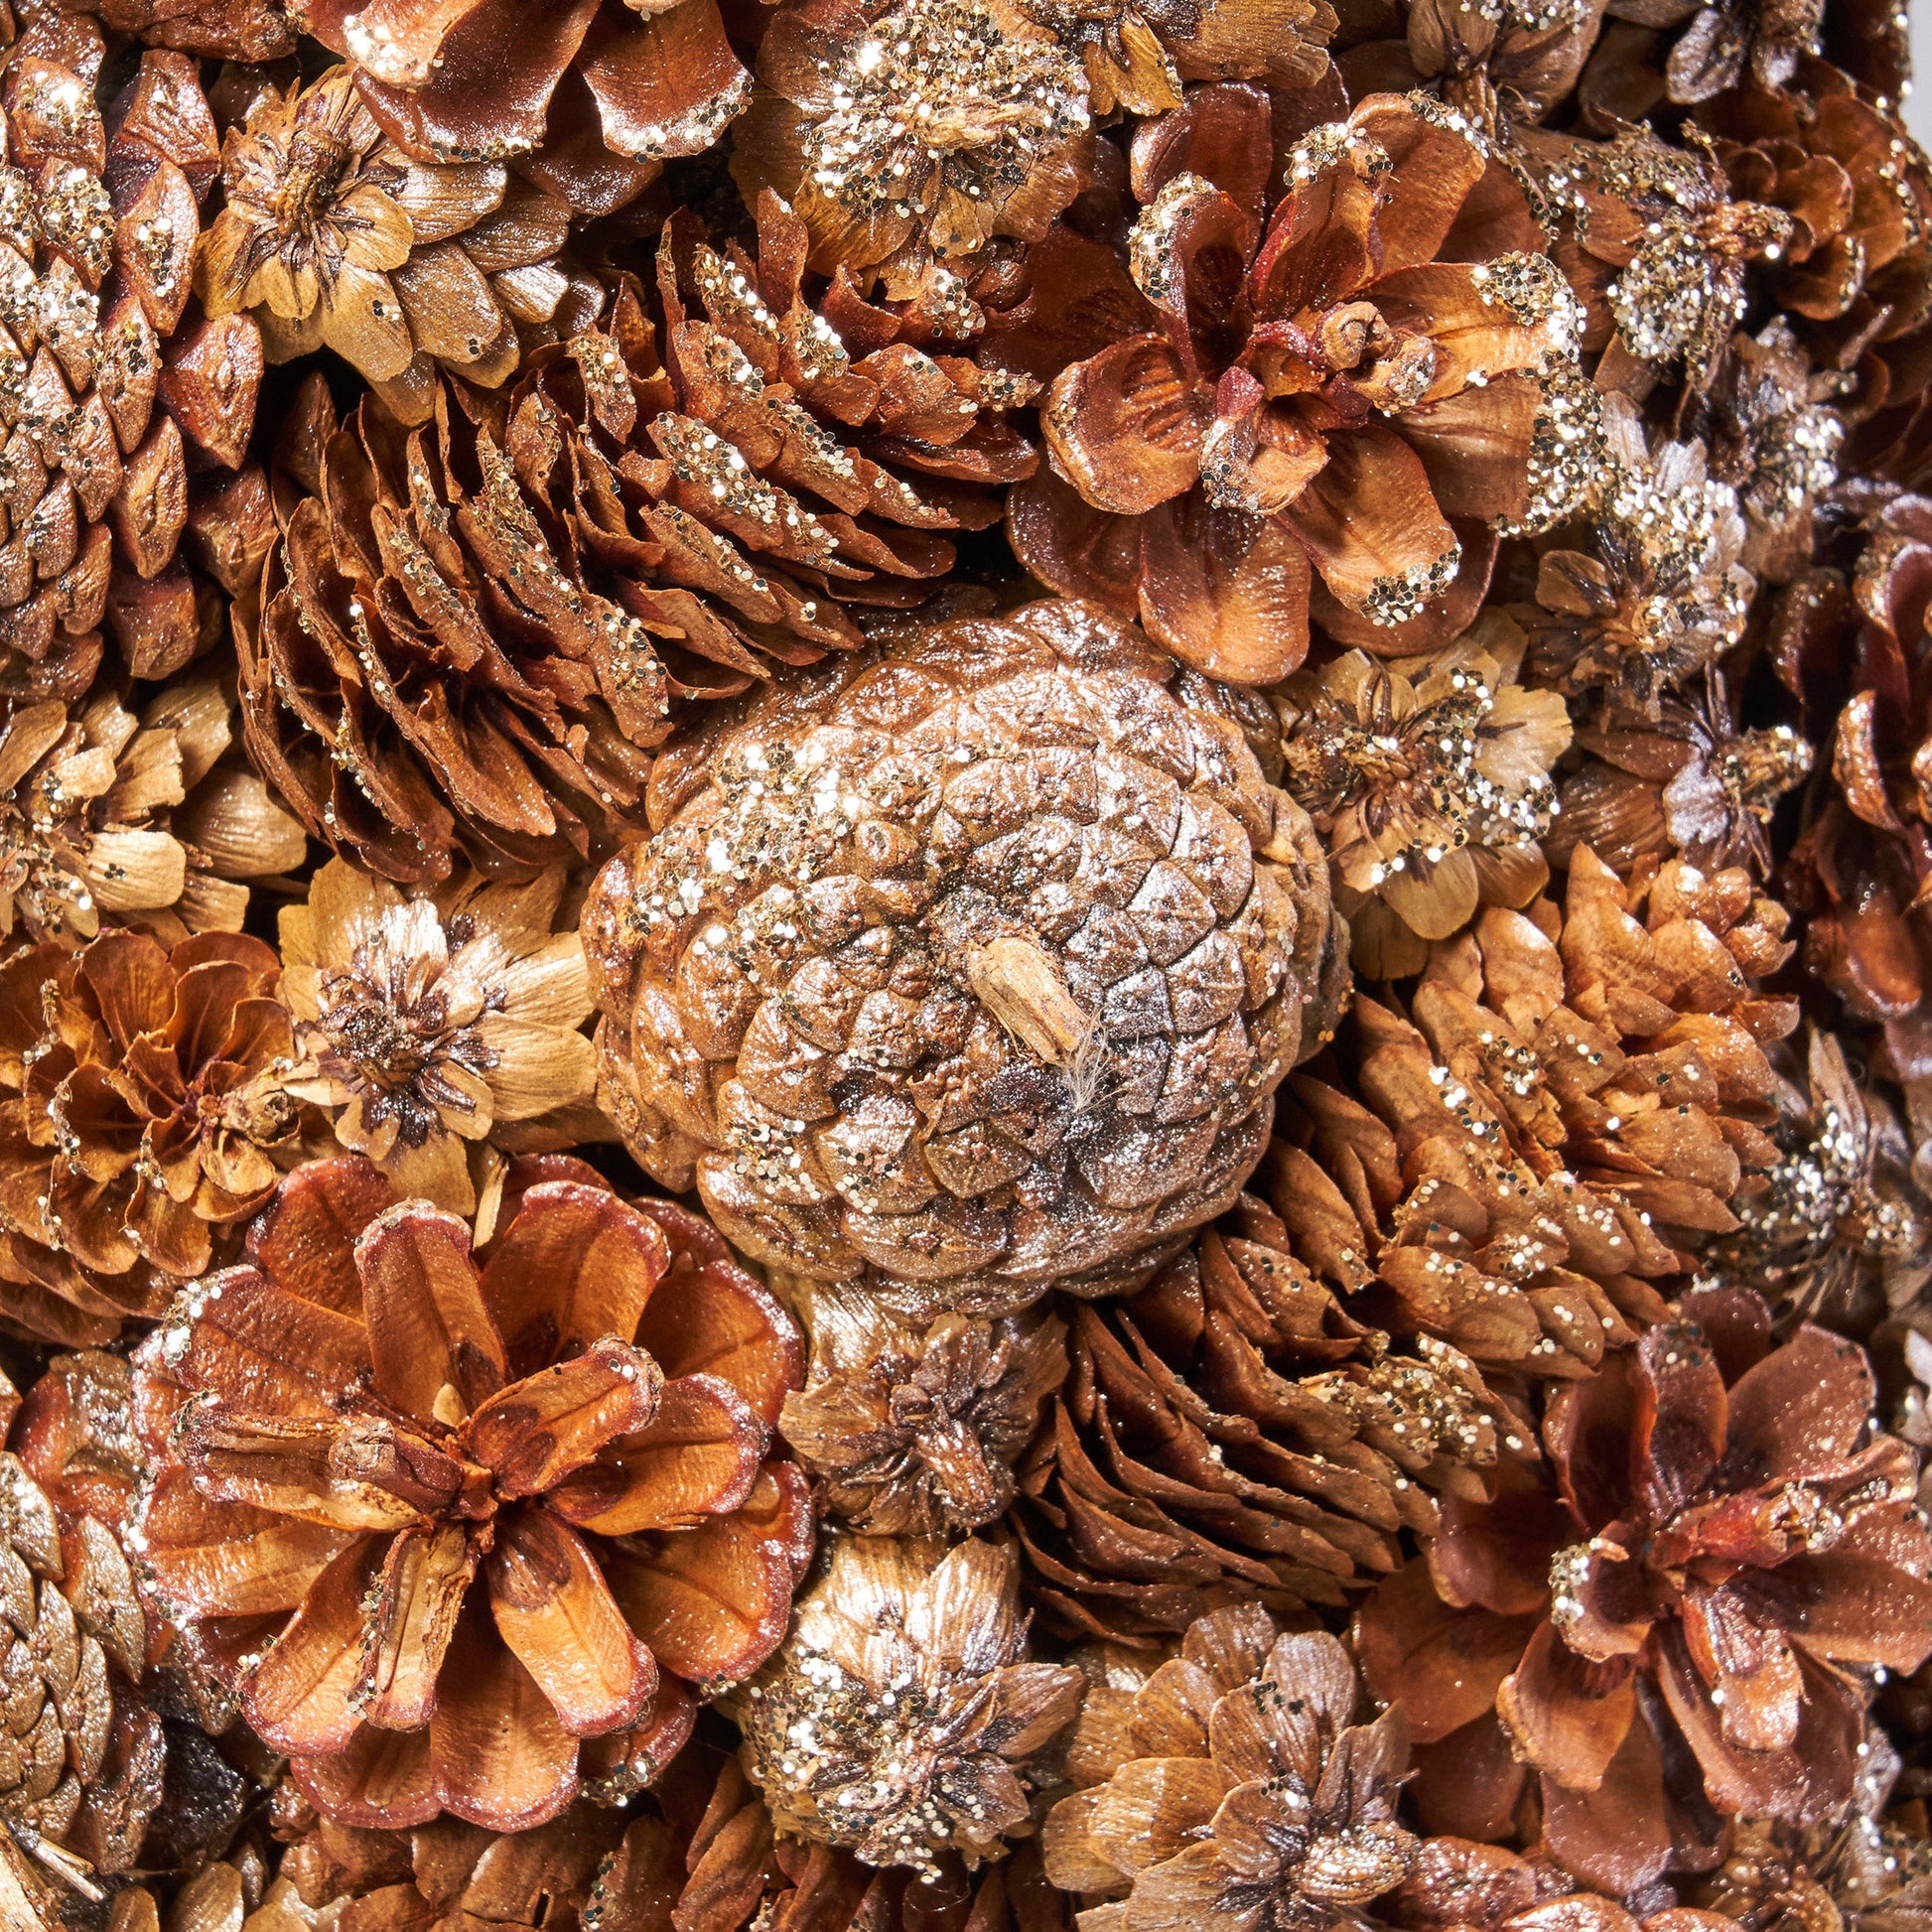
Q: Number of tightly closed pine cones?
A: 1